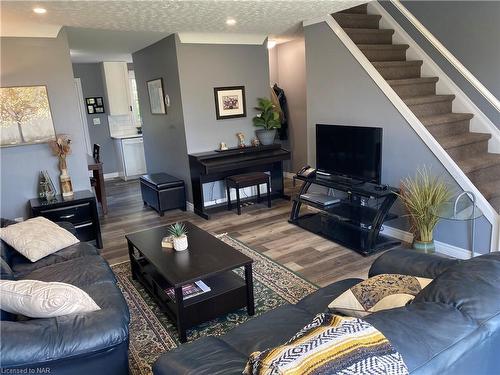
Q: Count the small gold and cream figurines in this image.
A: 3